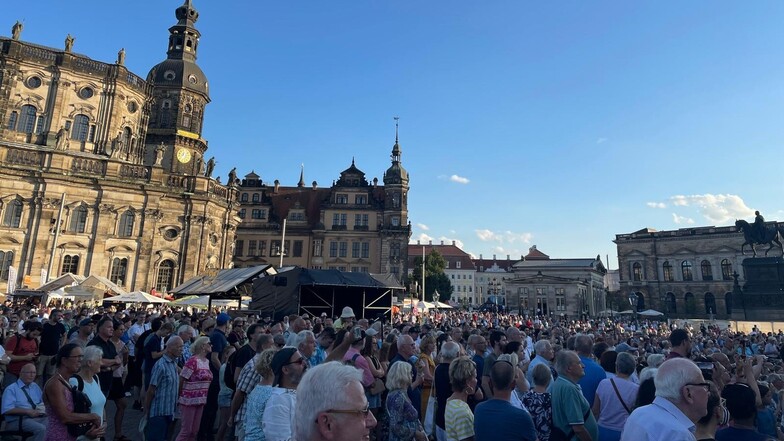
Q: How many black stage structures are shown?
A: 1